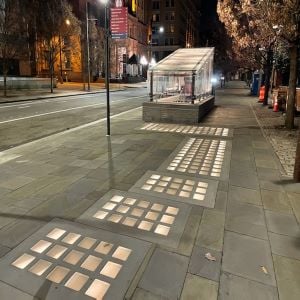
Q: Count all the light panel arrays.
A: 5